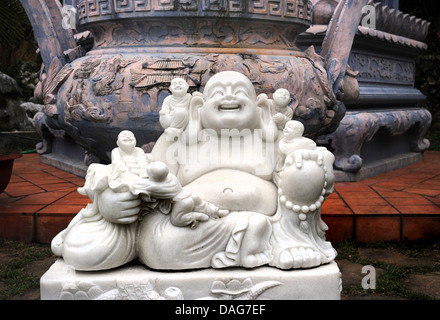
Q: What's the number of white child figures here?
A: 5